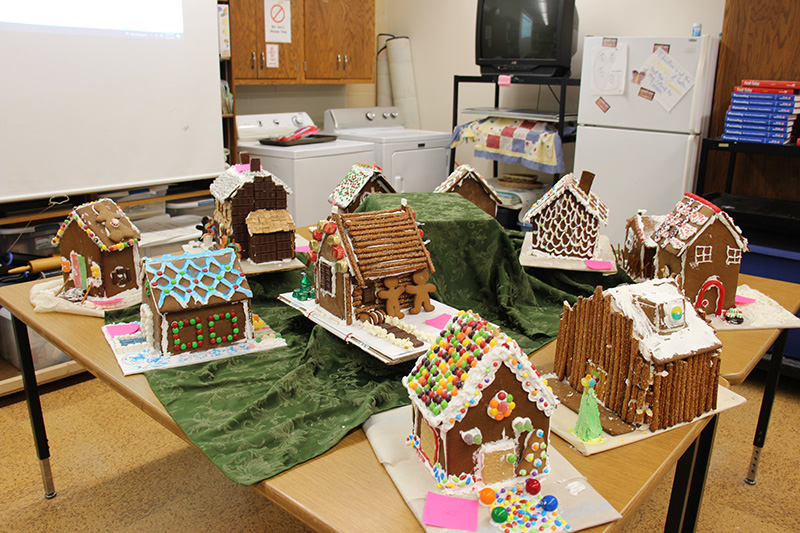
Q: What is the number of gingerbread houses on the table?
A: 11